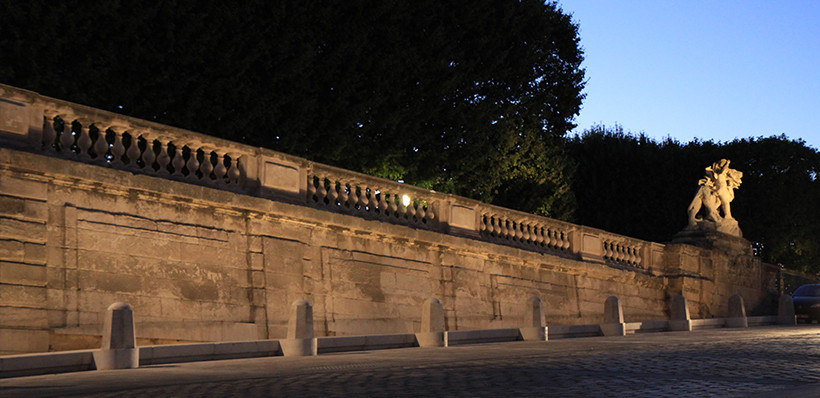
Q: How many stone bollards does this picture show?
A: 8